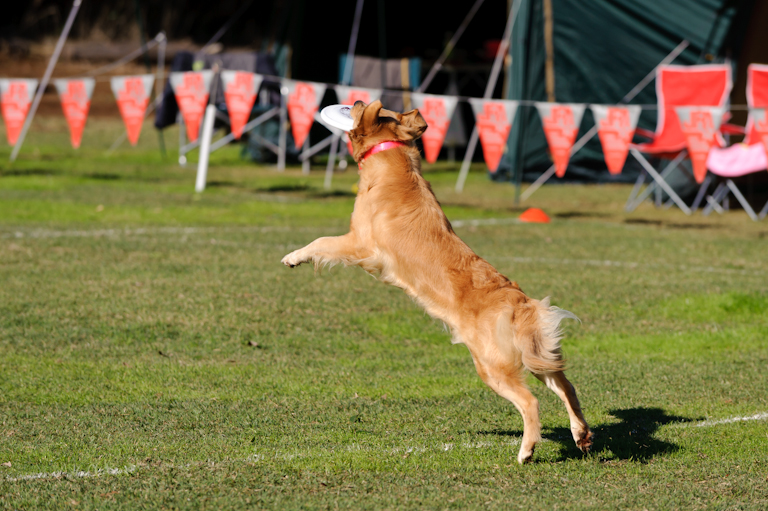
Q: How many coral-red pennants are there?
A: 13